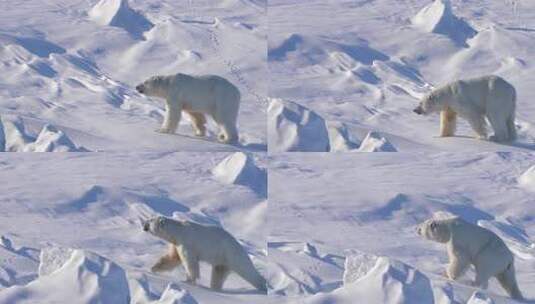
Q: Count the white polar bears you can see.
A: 4